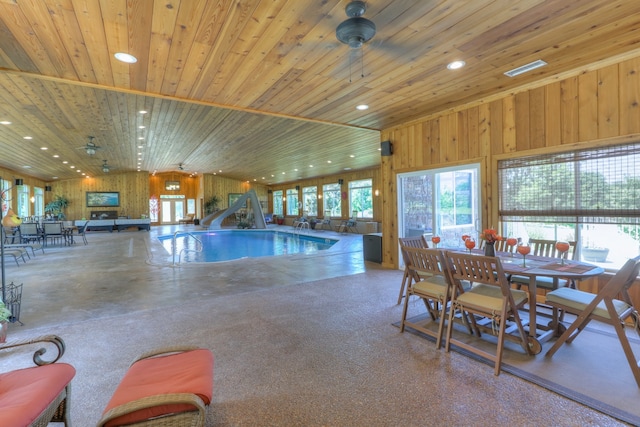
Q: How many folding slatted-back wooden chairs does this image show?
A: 6